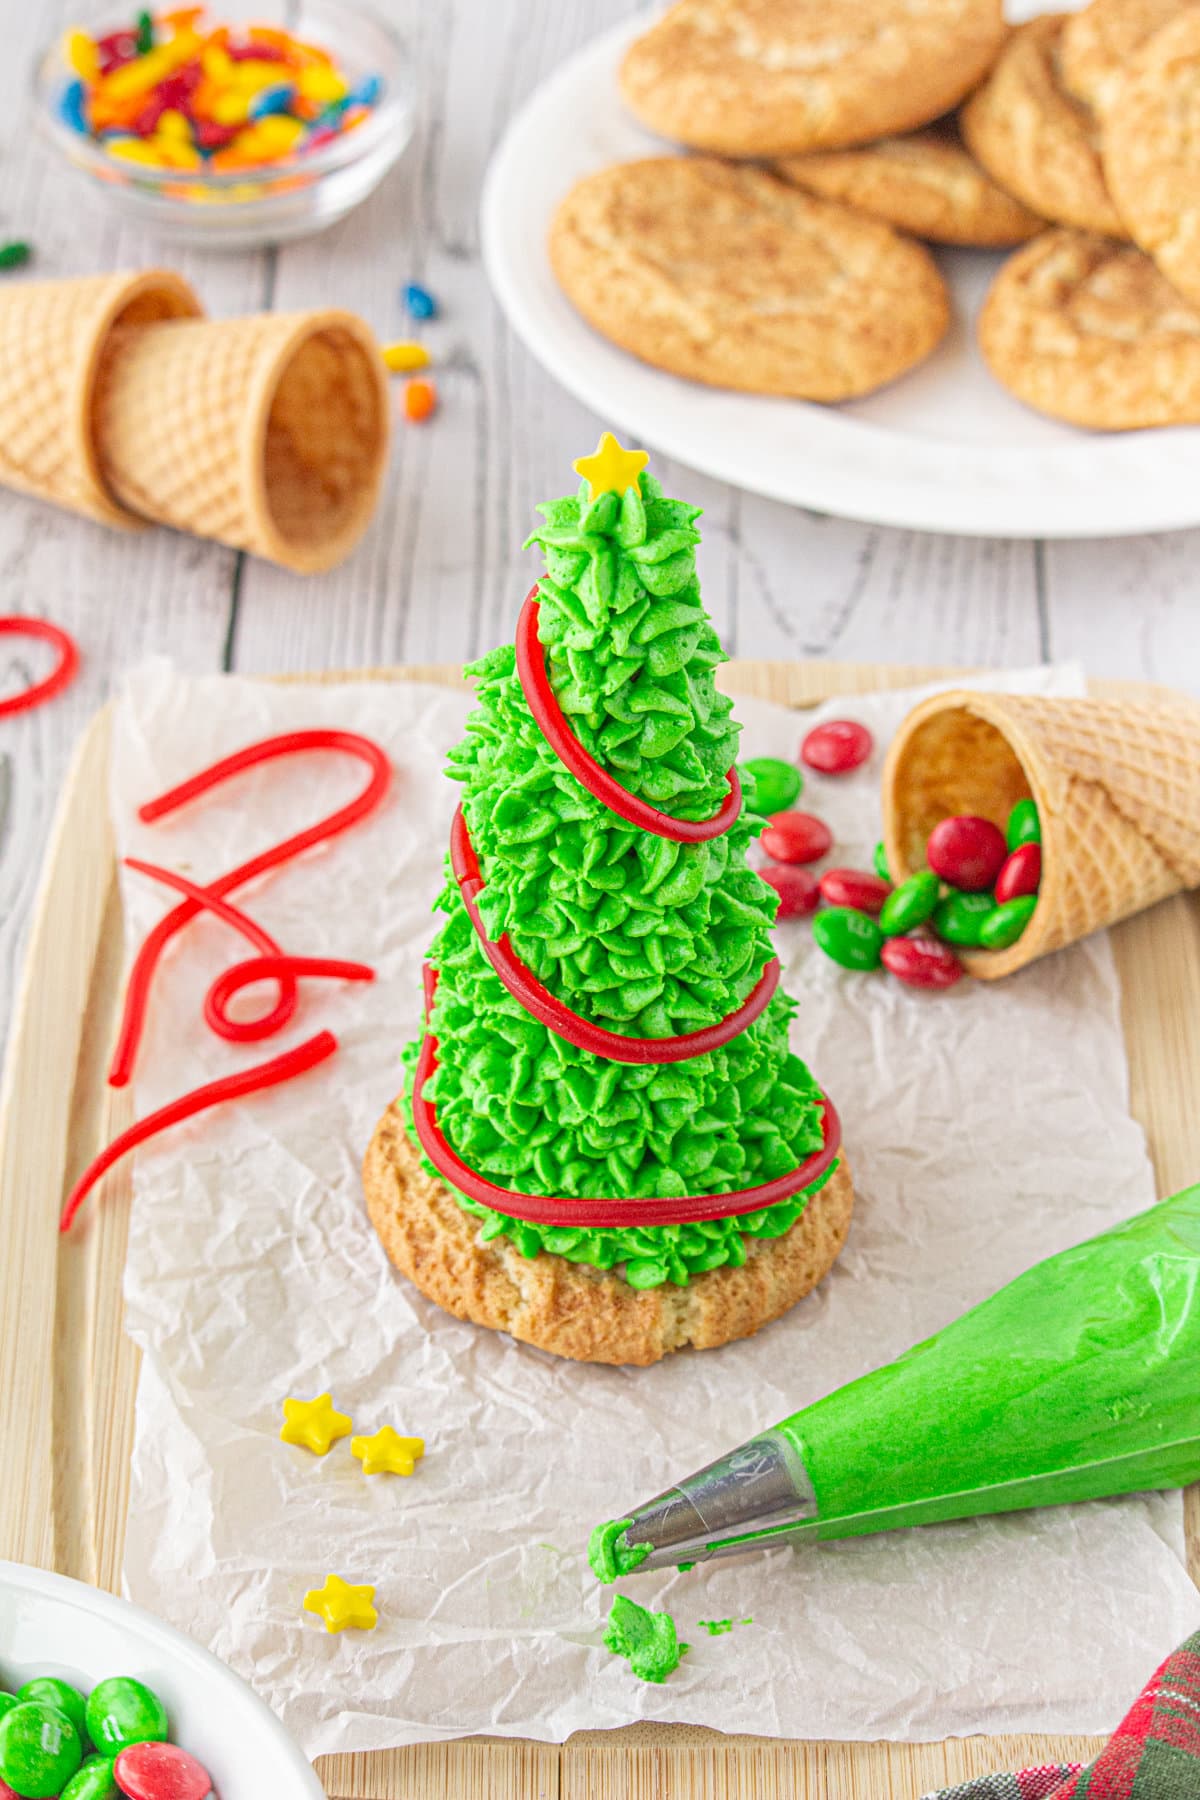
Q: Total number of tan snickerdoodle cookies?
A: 8